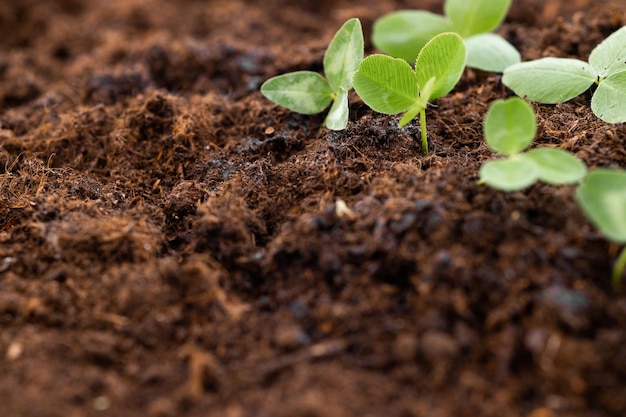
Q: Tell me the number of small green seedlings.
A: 6